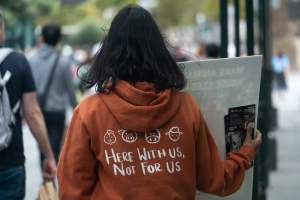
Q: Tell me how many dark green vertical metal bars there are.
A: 4